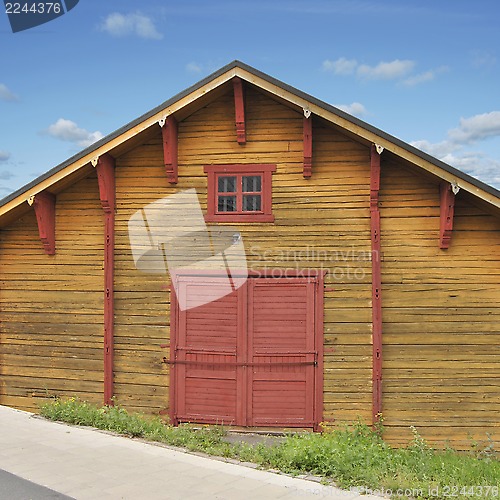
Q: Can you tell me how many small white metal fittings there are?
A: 6